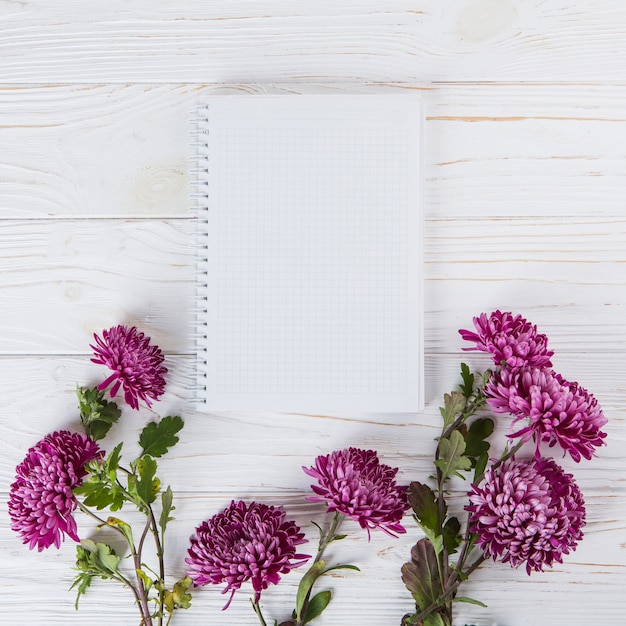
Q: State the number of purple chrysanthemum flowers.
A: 7